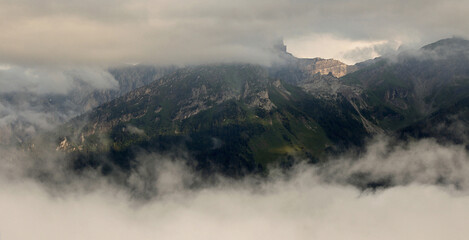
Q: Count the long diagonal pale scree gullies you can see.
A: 1